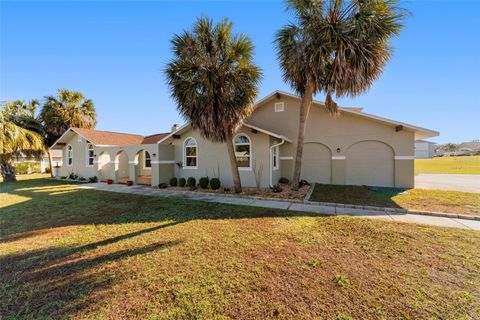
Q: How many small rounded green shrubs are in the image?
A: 5